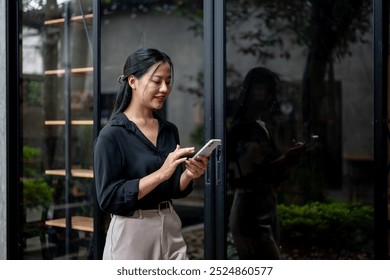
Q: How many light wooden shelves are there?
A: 5